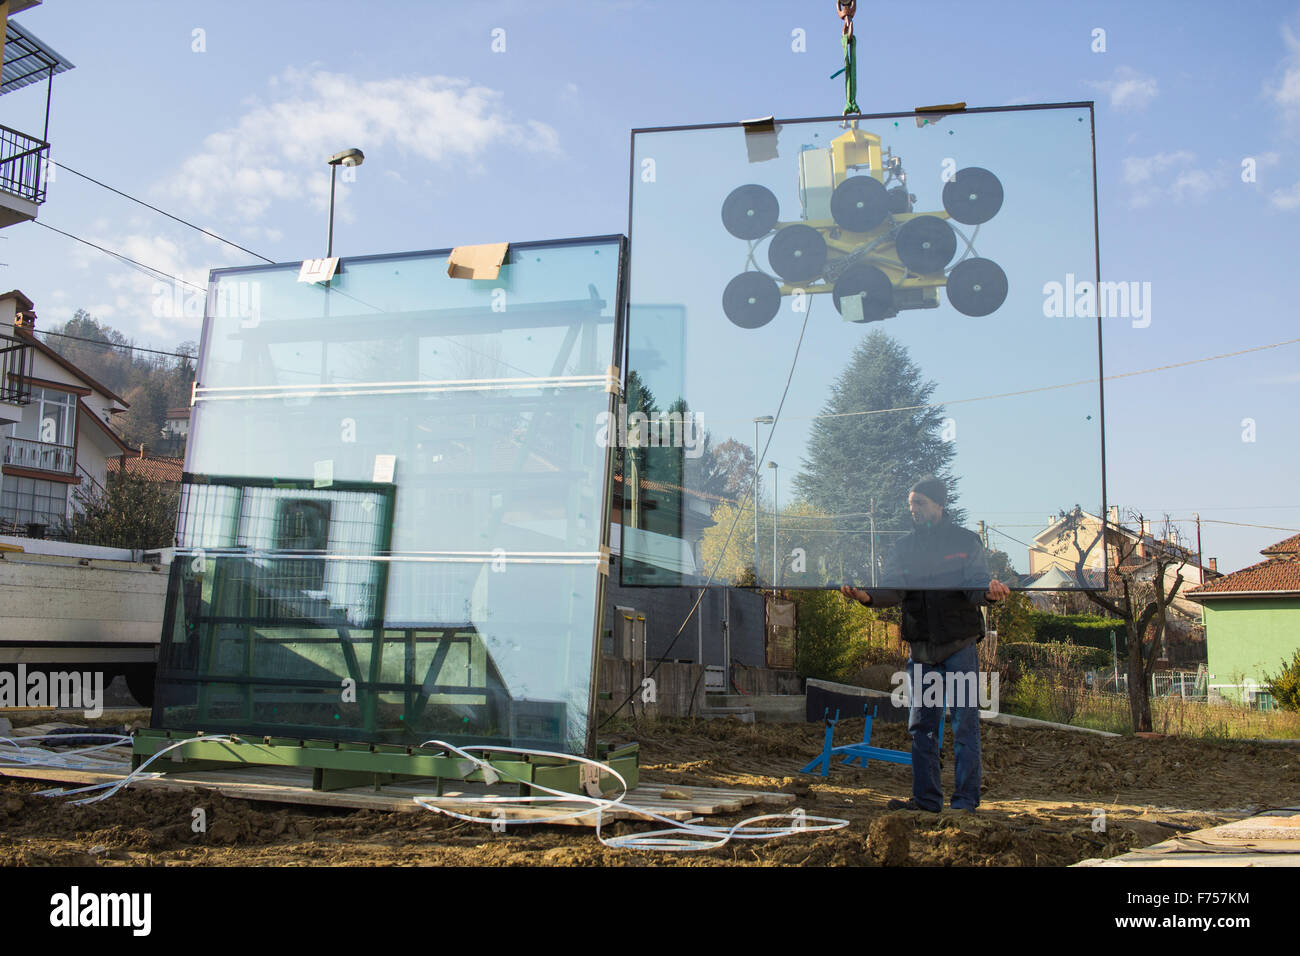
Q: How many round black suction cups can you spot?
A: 8